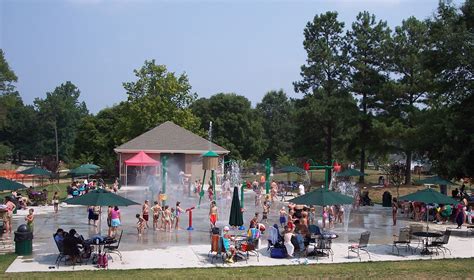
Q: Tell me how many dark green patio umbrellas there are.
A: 11